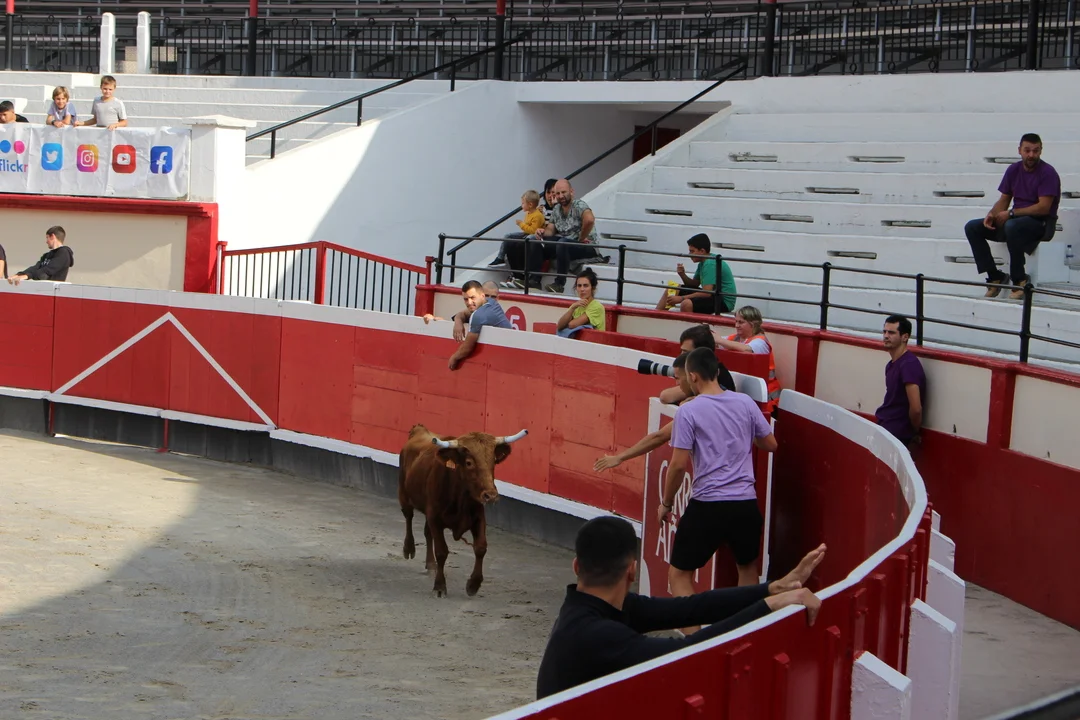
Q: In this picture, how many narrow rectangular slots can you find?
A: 15